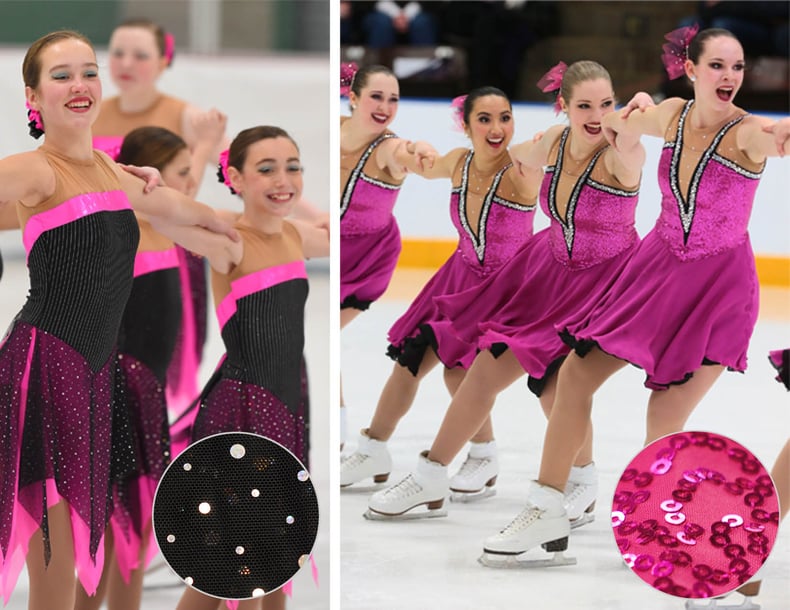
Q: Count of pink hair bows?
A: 7